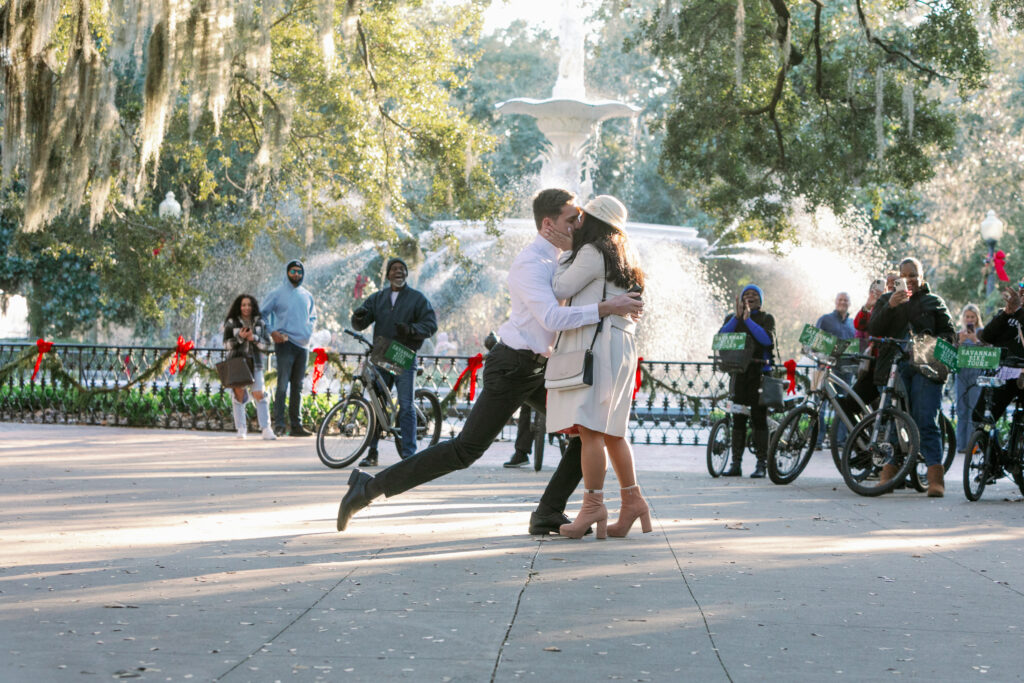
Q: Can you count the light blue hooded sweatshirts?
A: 1